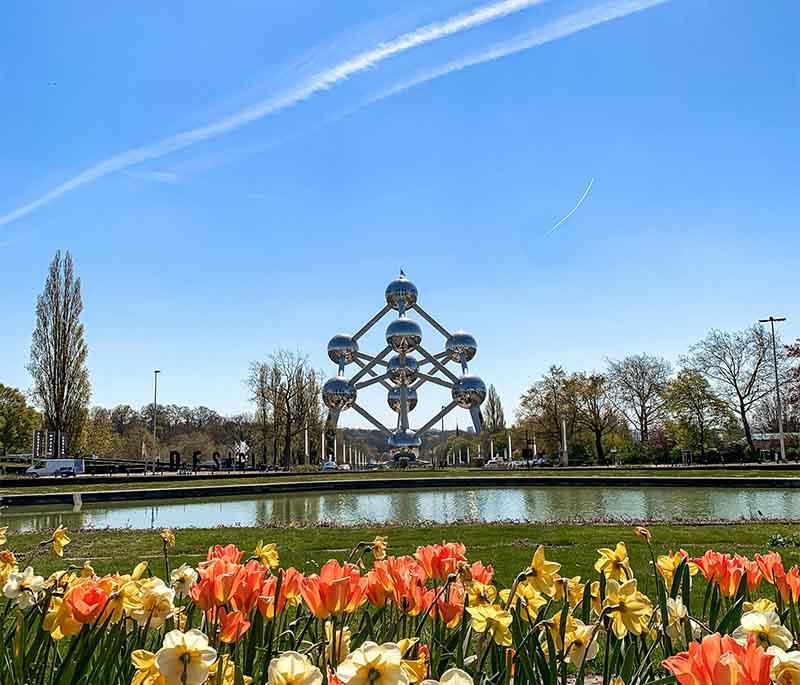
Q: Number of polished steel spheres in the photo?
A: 9